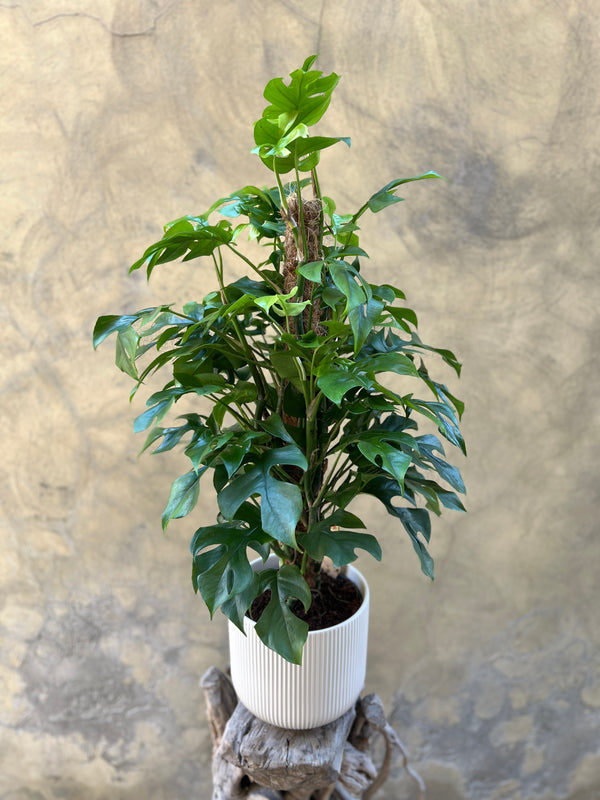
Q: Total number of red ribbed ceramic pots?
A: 0